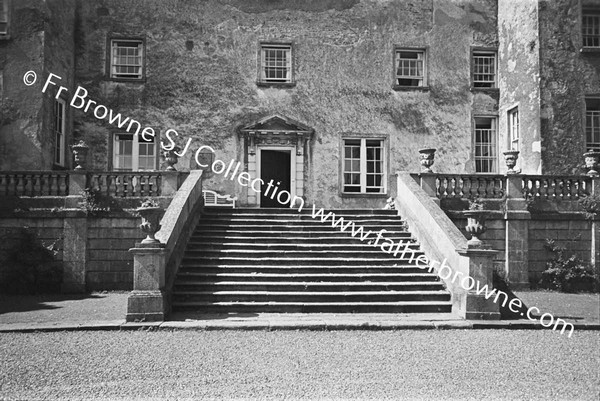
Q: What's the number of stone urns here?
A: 7